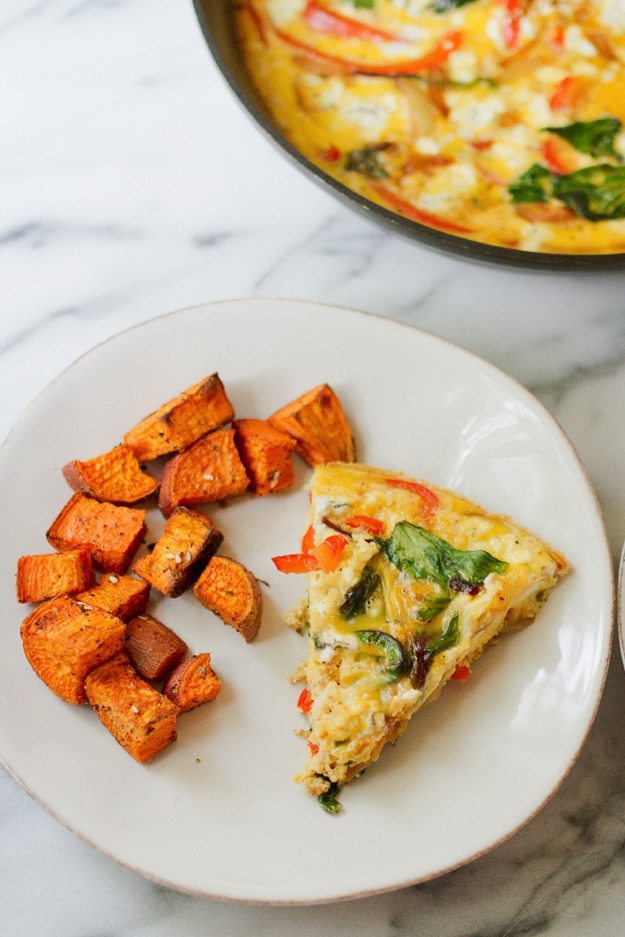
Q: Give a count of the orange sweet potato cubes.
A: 14